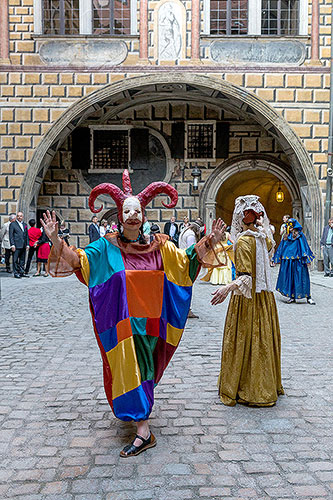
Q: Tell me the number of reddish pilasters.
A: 4